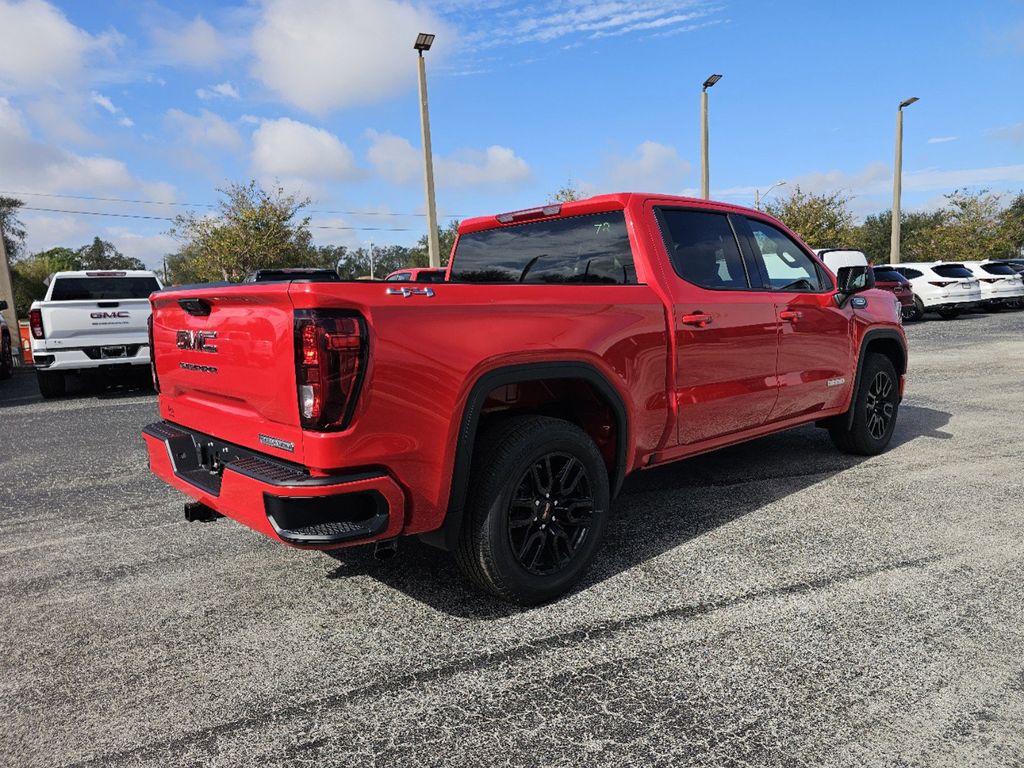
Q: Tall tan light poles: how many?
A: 3